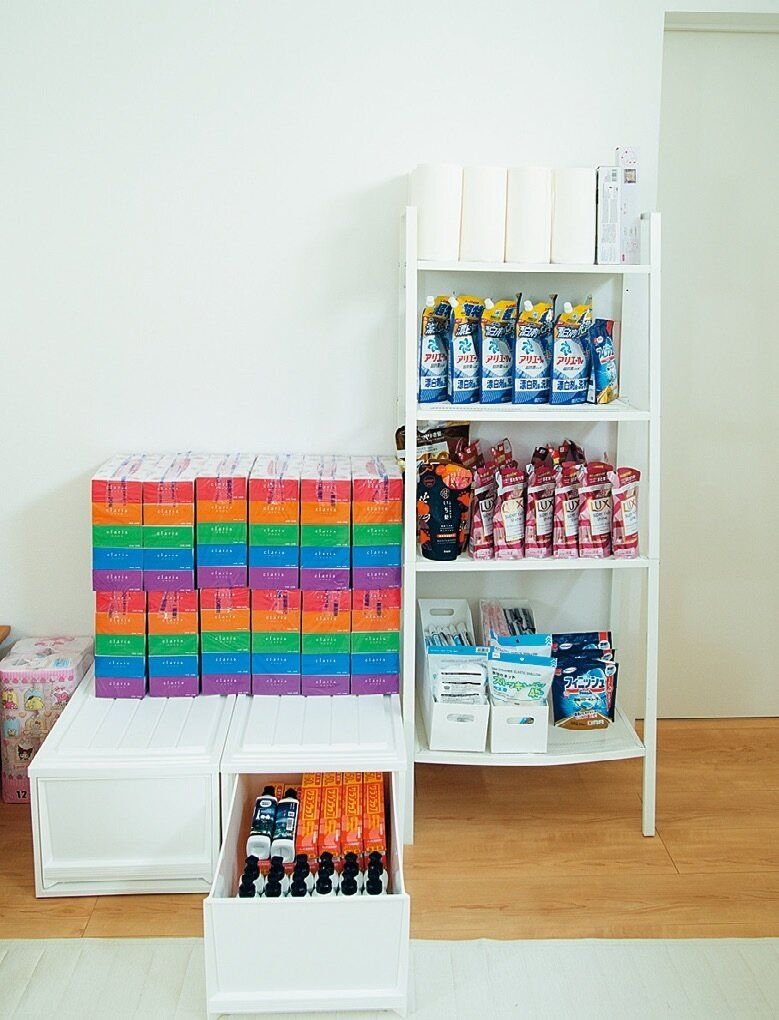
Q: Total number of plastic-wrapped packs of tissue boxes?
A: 12